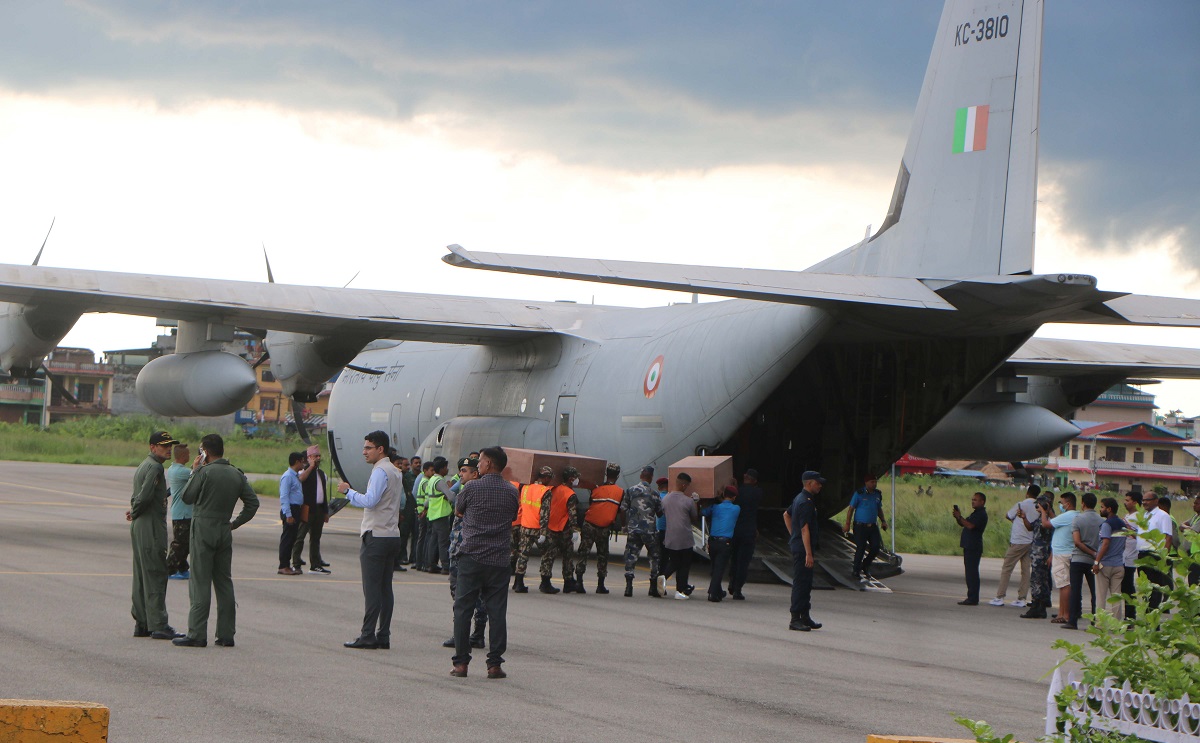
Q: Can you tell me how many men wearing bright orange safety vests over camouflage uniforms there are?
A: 4